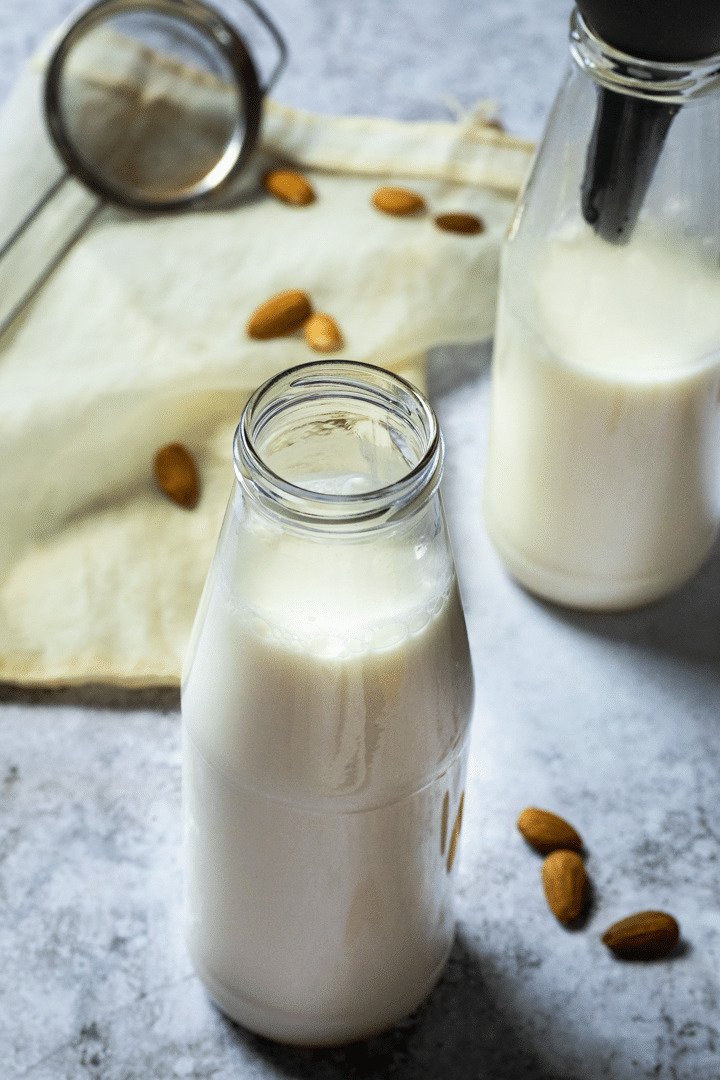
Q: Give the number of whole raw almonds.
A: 9